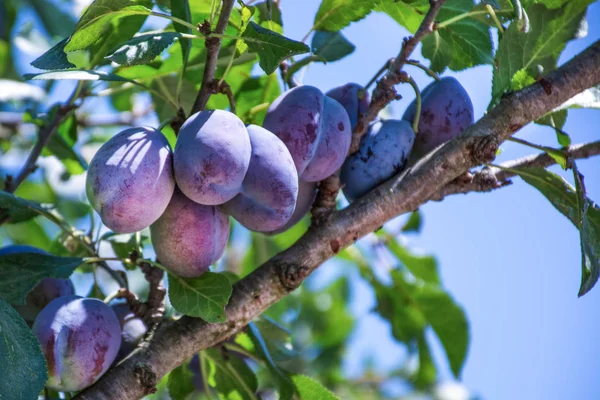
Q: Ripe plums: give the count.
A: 12